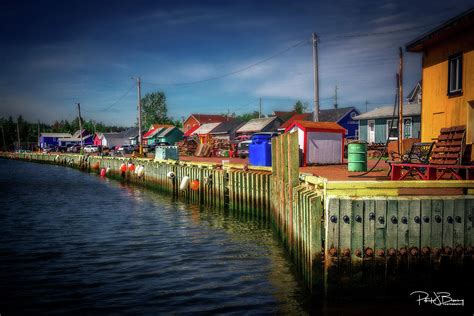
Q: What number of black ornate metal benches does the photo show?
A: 1